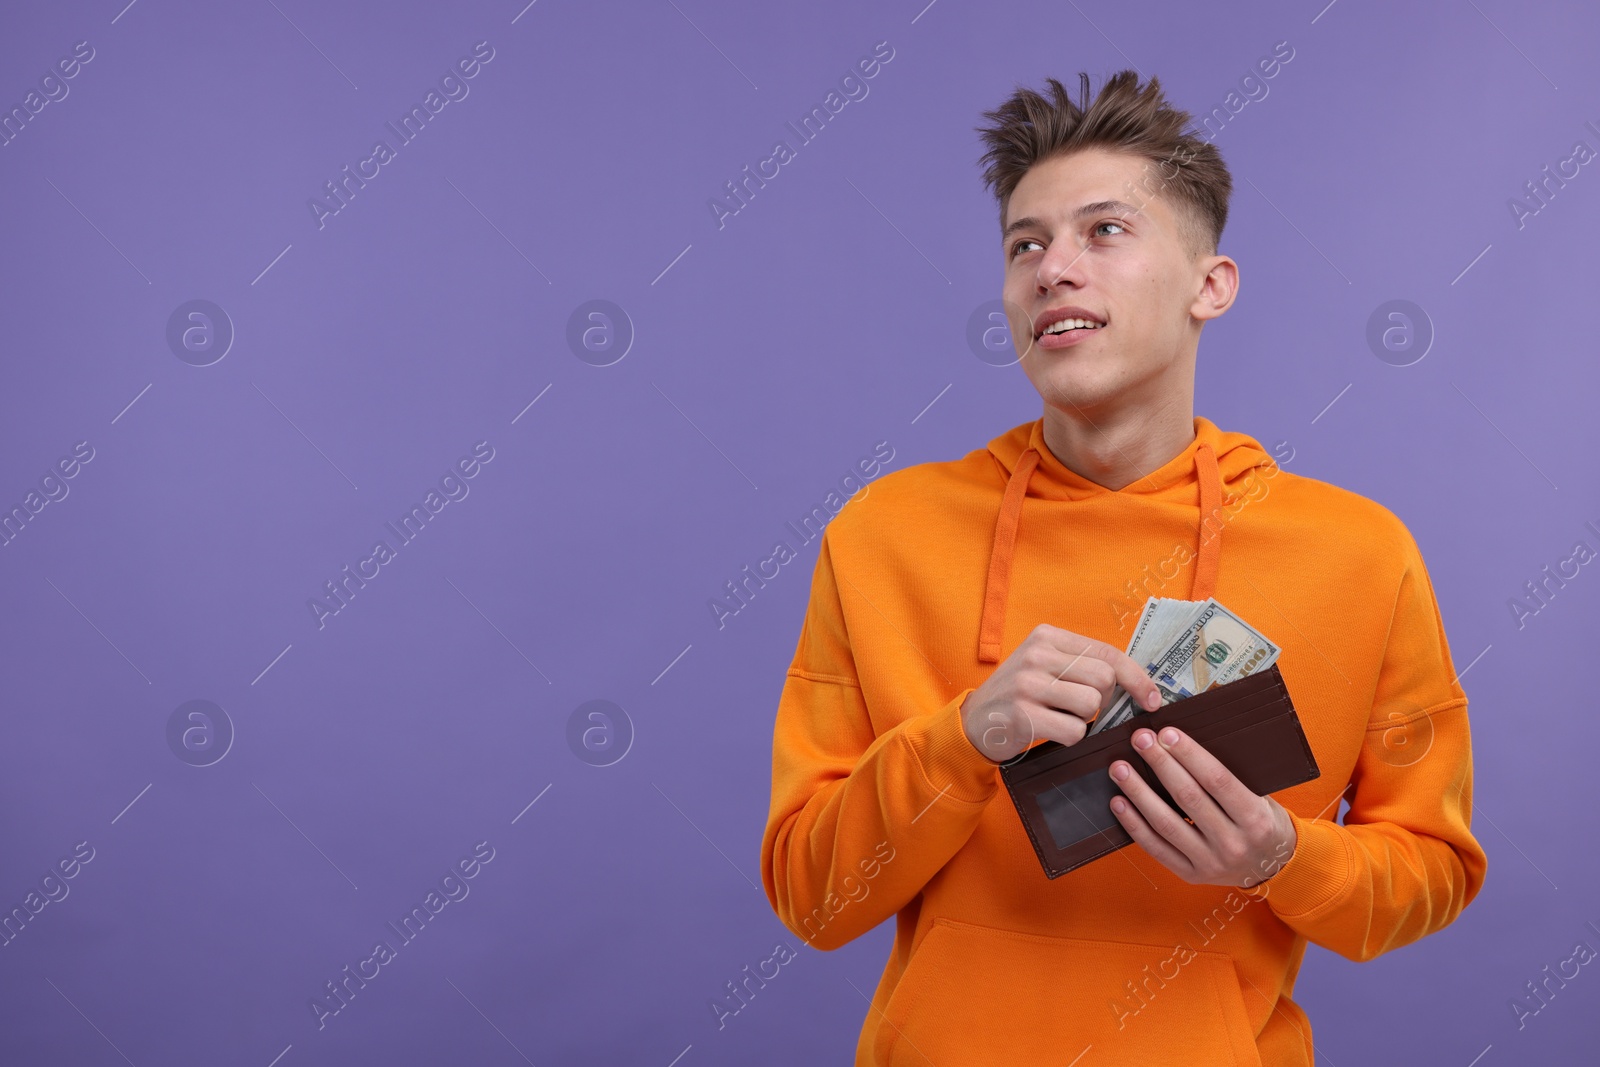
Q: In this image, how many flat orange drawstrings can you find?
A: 2